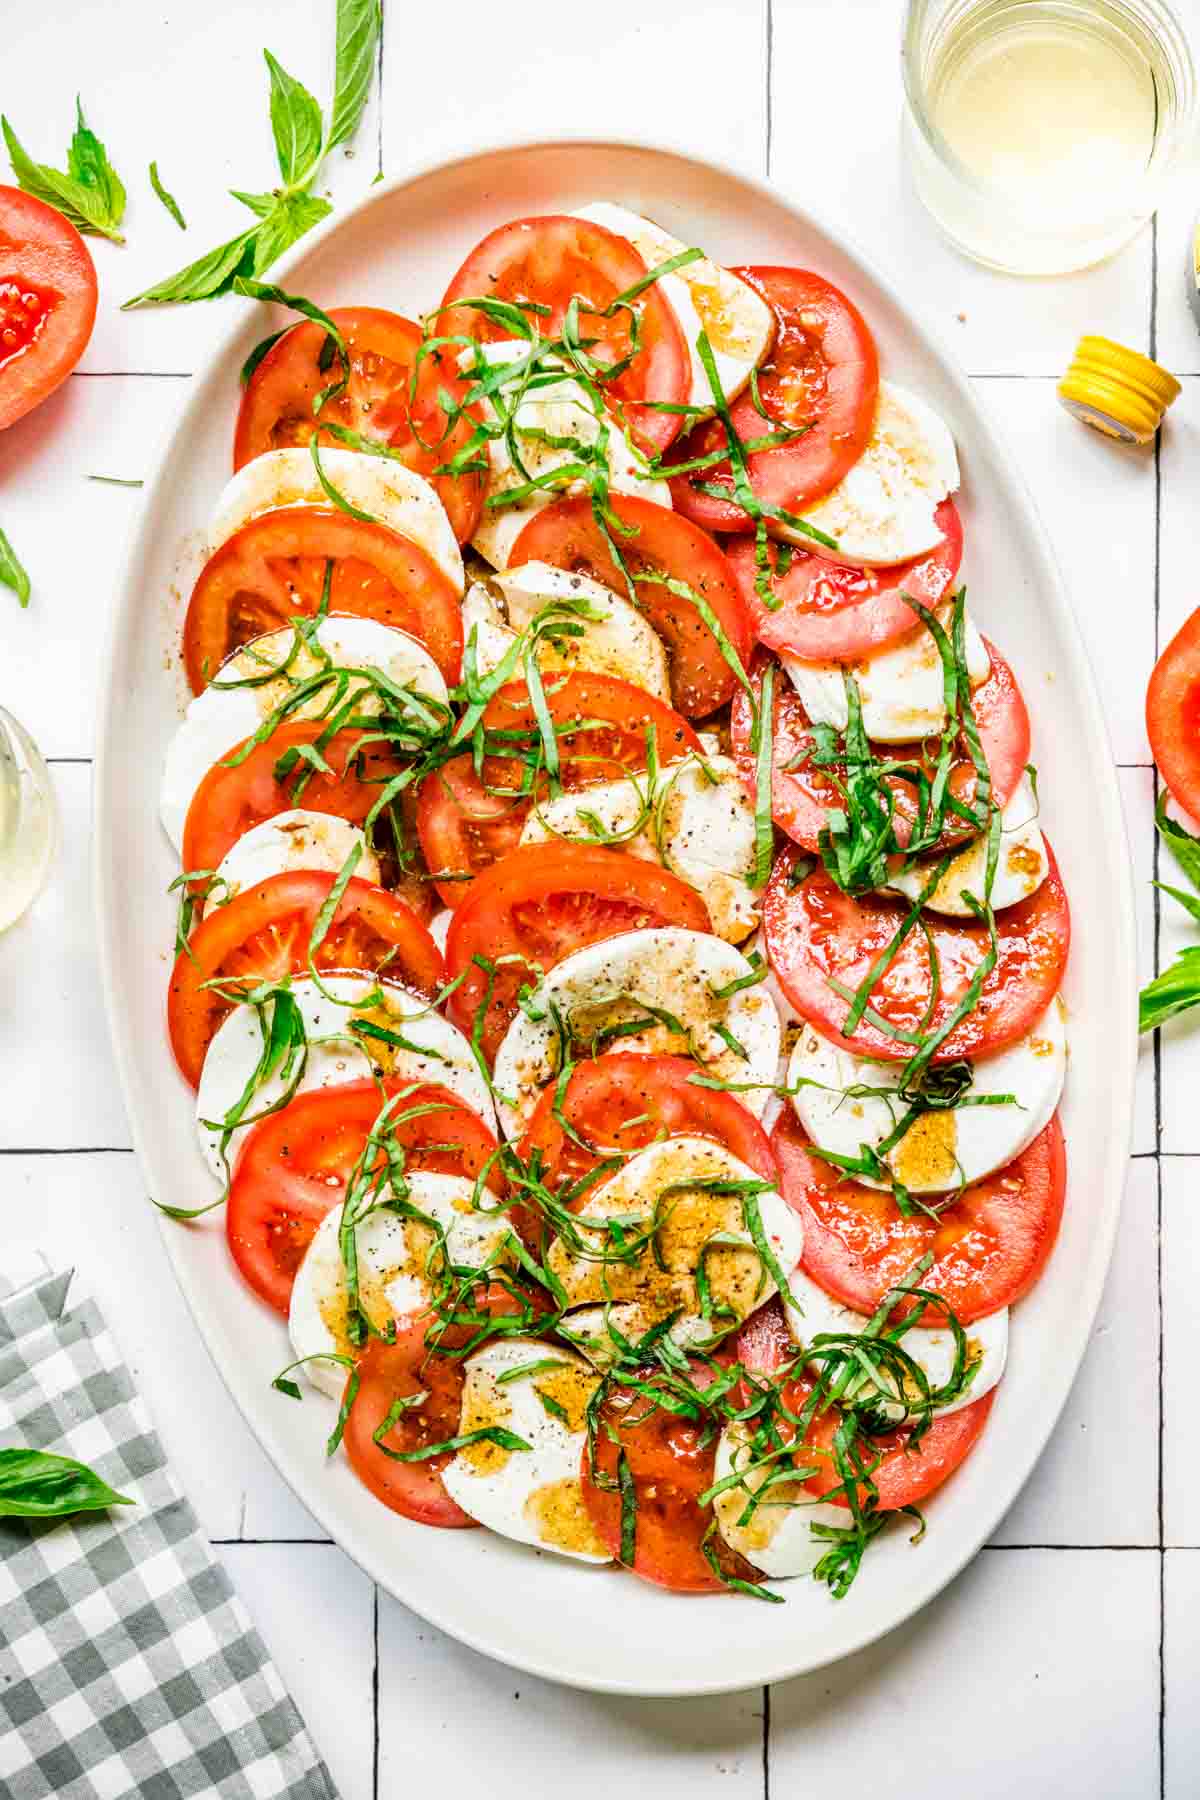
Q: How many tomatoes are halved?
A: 2